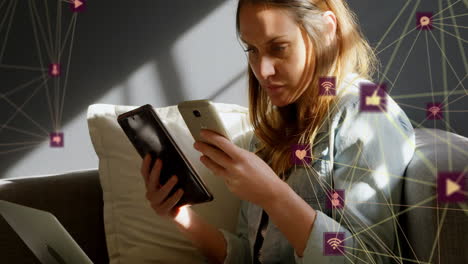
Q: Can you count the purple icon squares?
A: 11